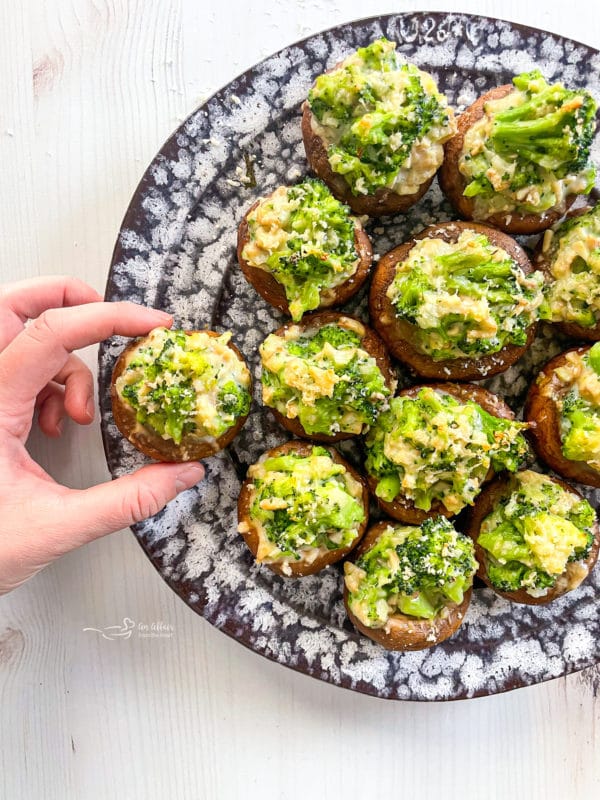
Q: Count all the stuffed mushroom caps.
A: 12